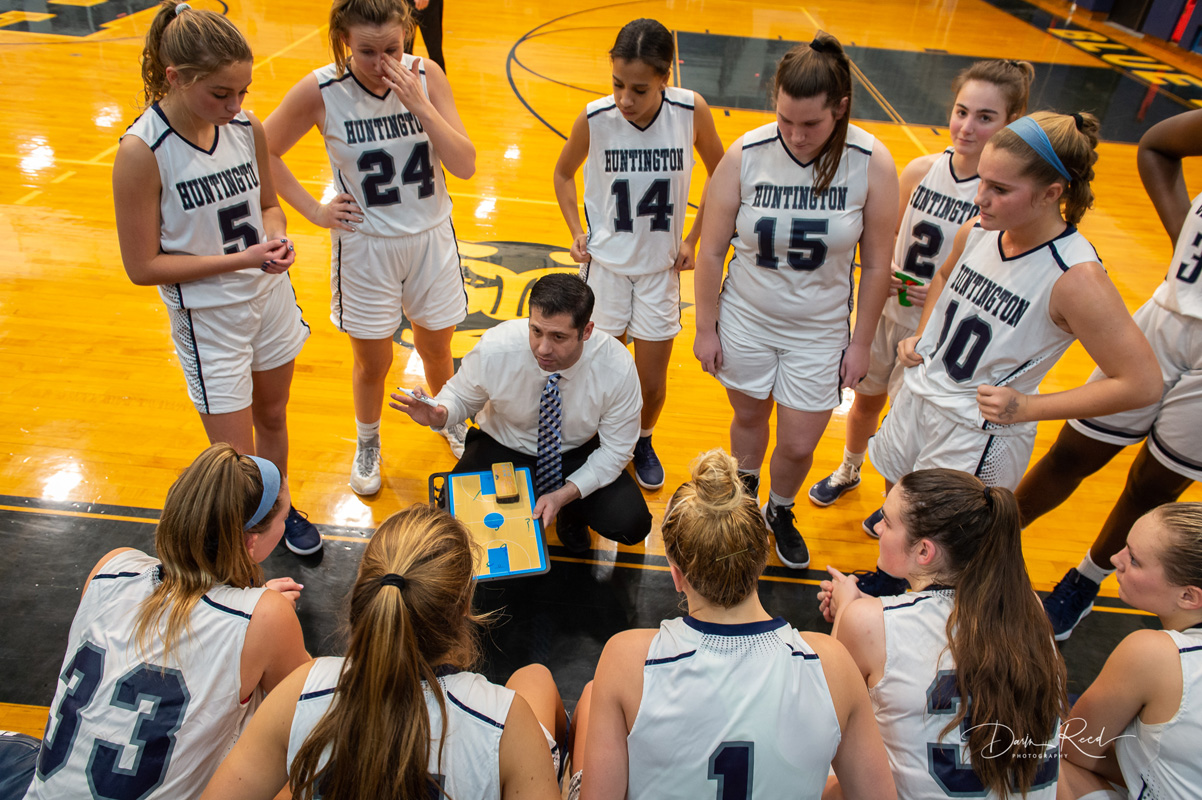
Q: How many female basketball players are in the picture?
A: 12